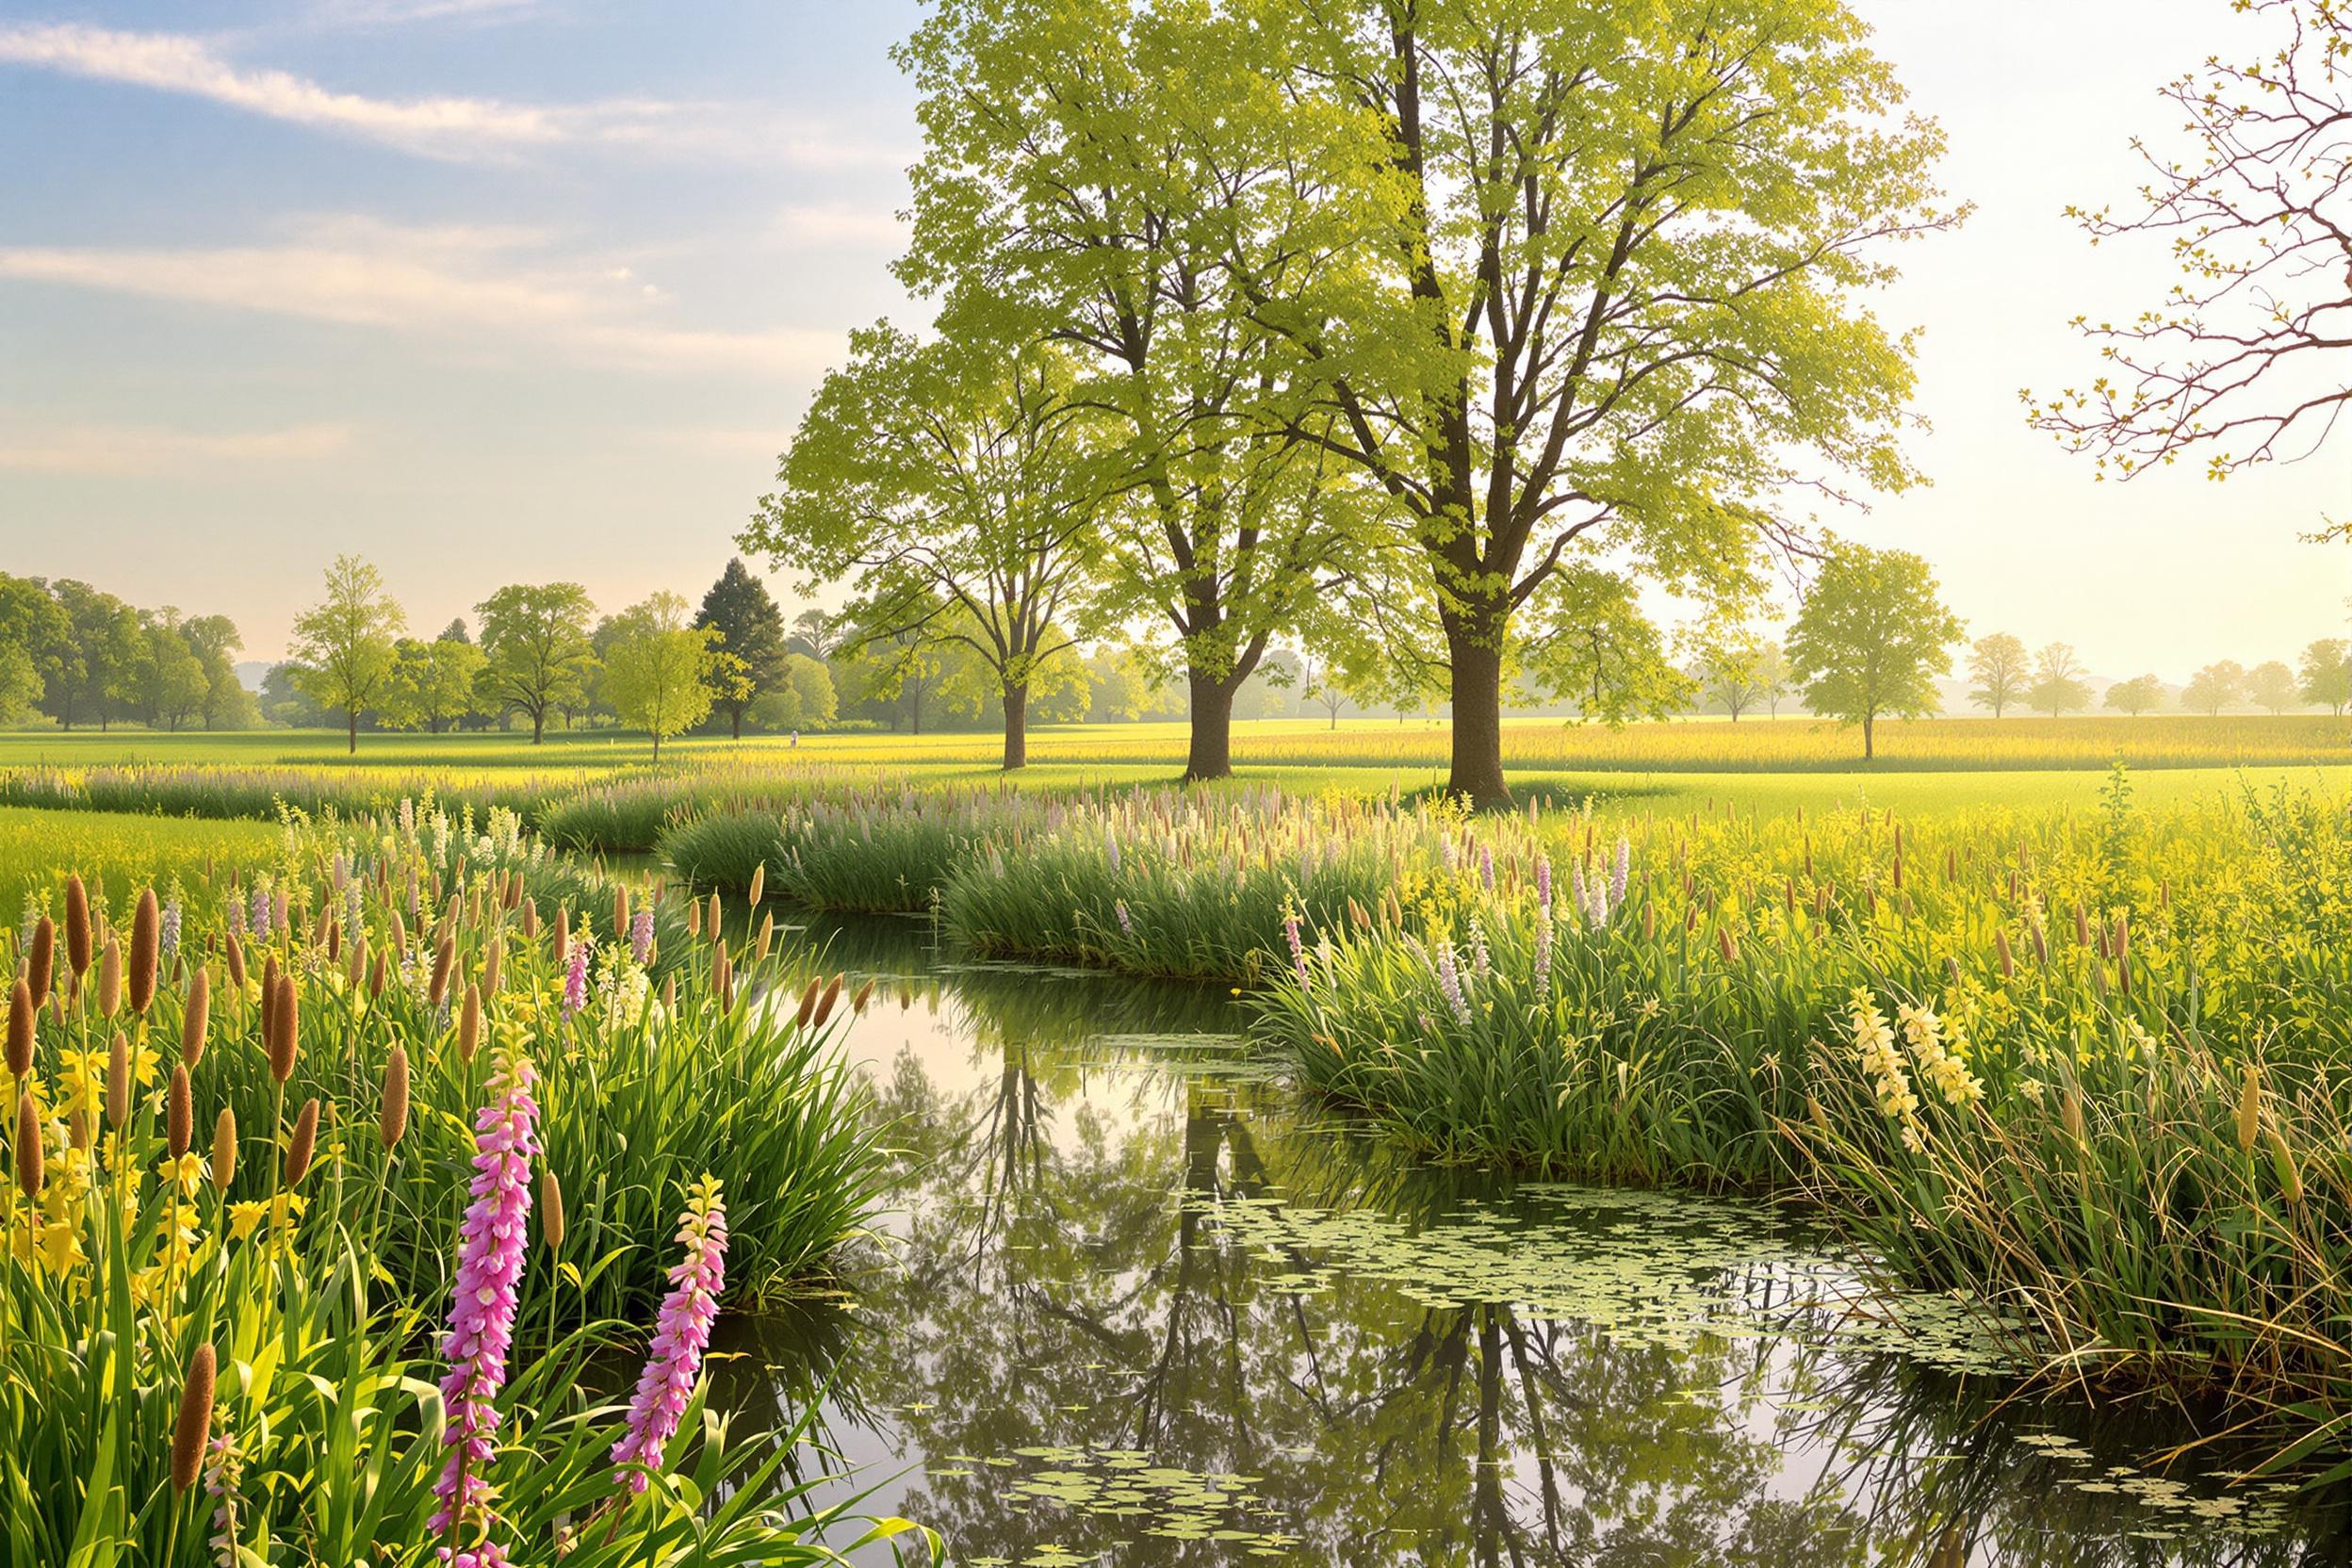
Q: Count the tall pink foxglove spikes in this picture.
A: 2